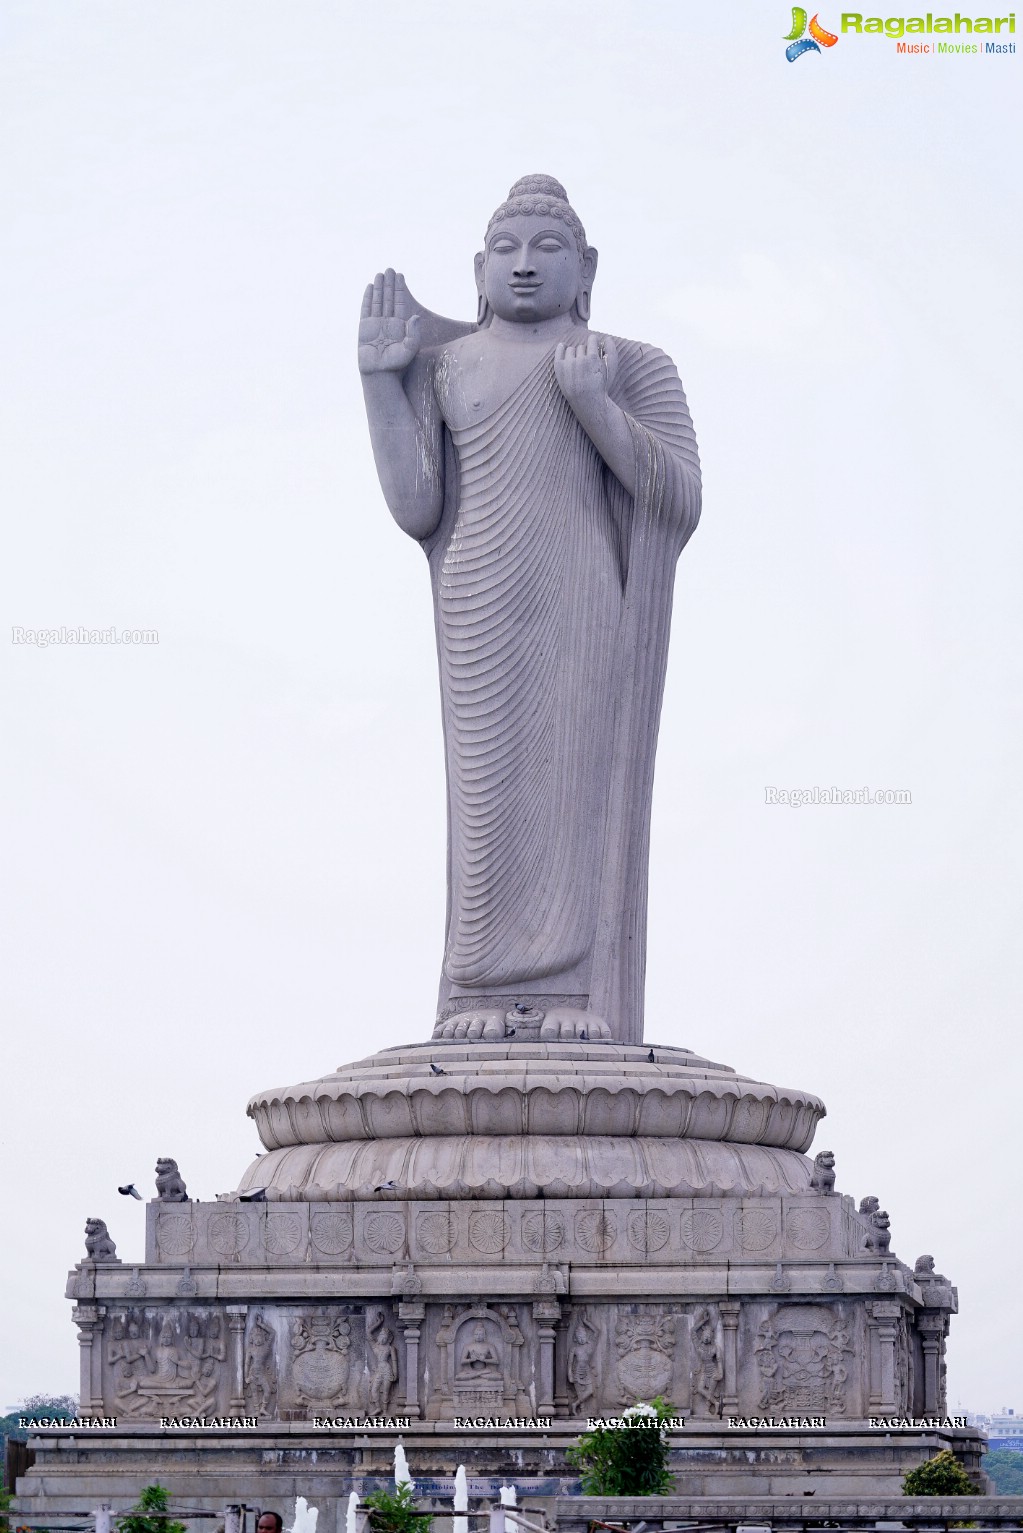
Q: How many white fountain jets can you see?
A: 5